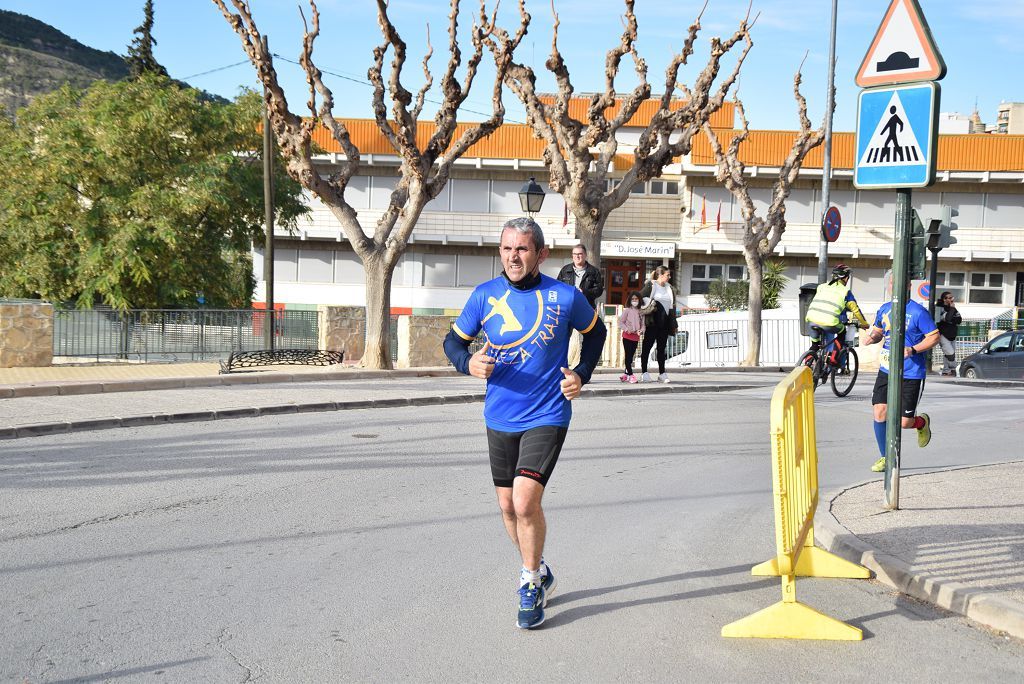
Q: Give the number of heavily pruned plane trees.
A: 3